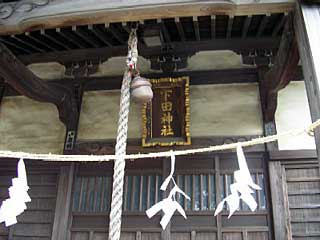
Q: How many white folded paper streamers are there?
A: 3